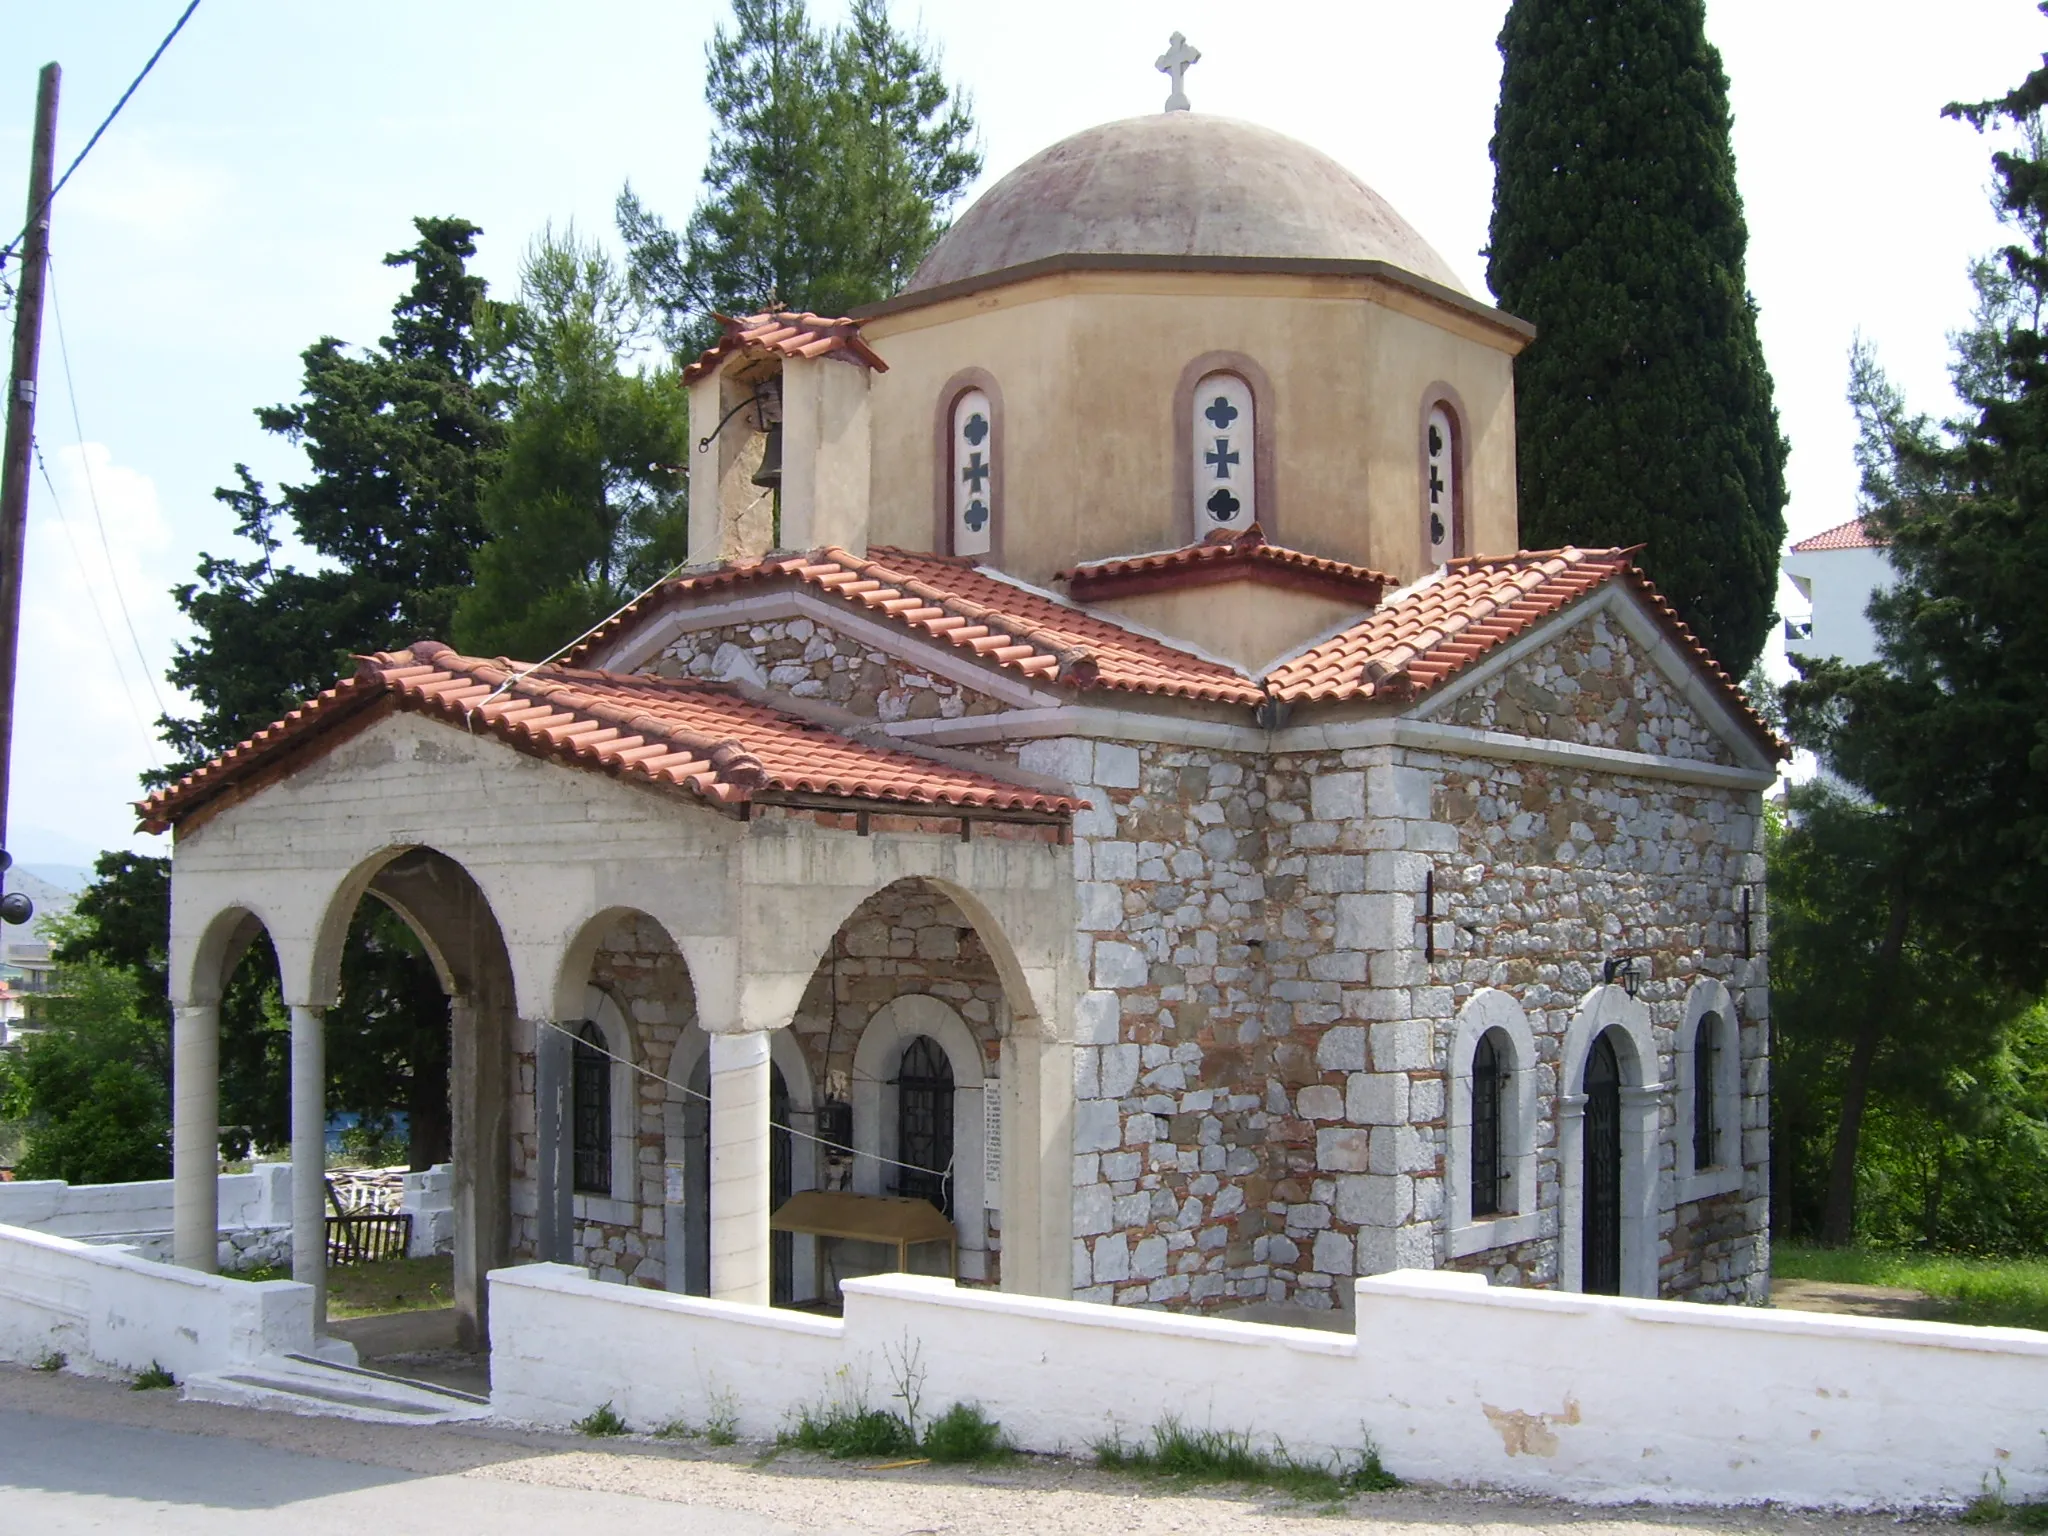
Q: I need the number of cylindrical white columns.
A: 3